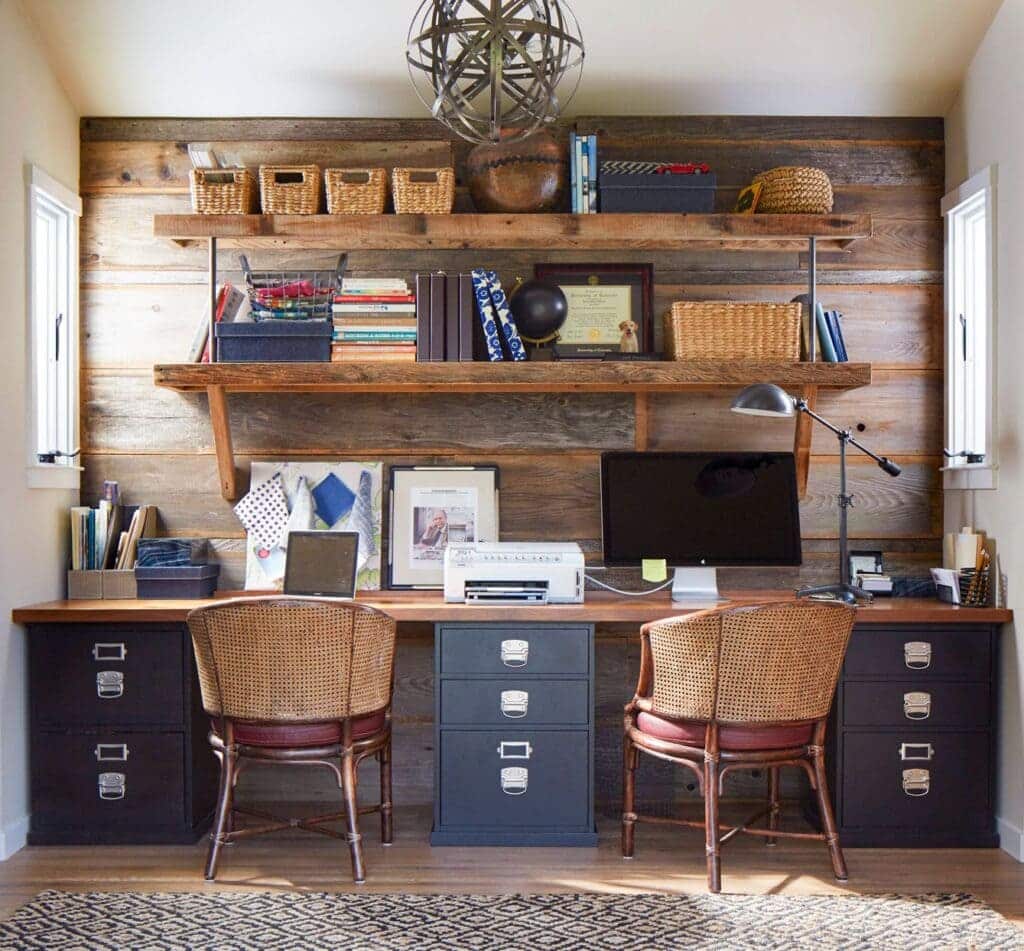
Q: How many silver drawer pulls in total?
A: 8